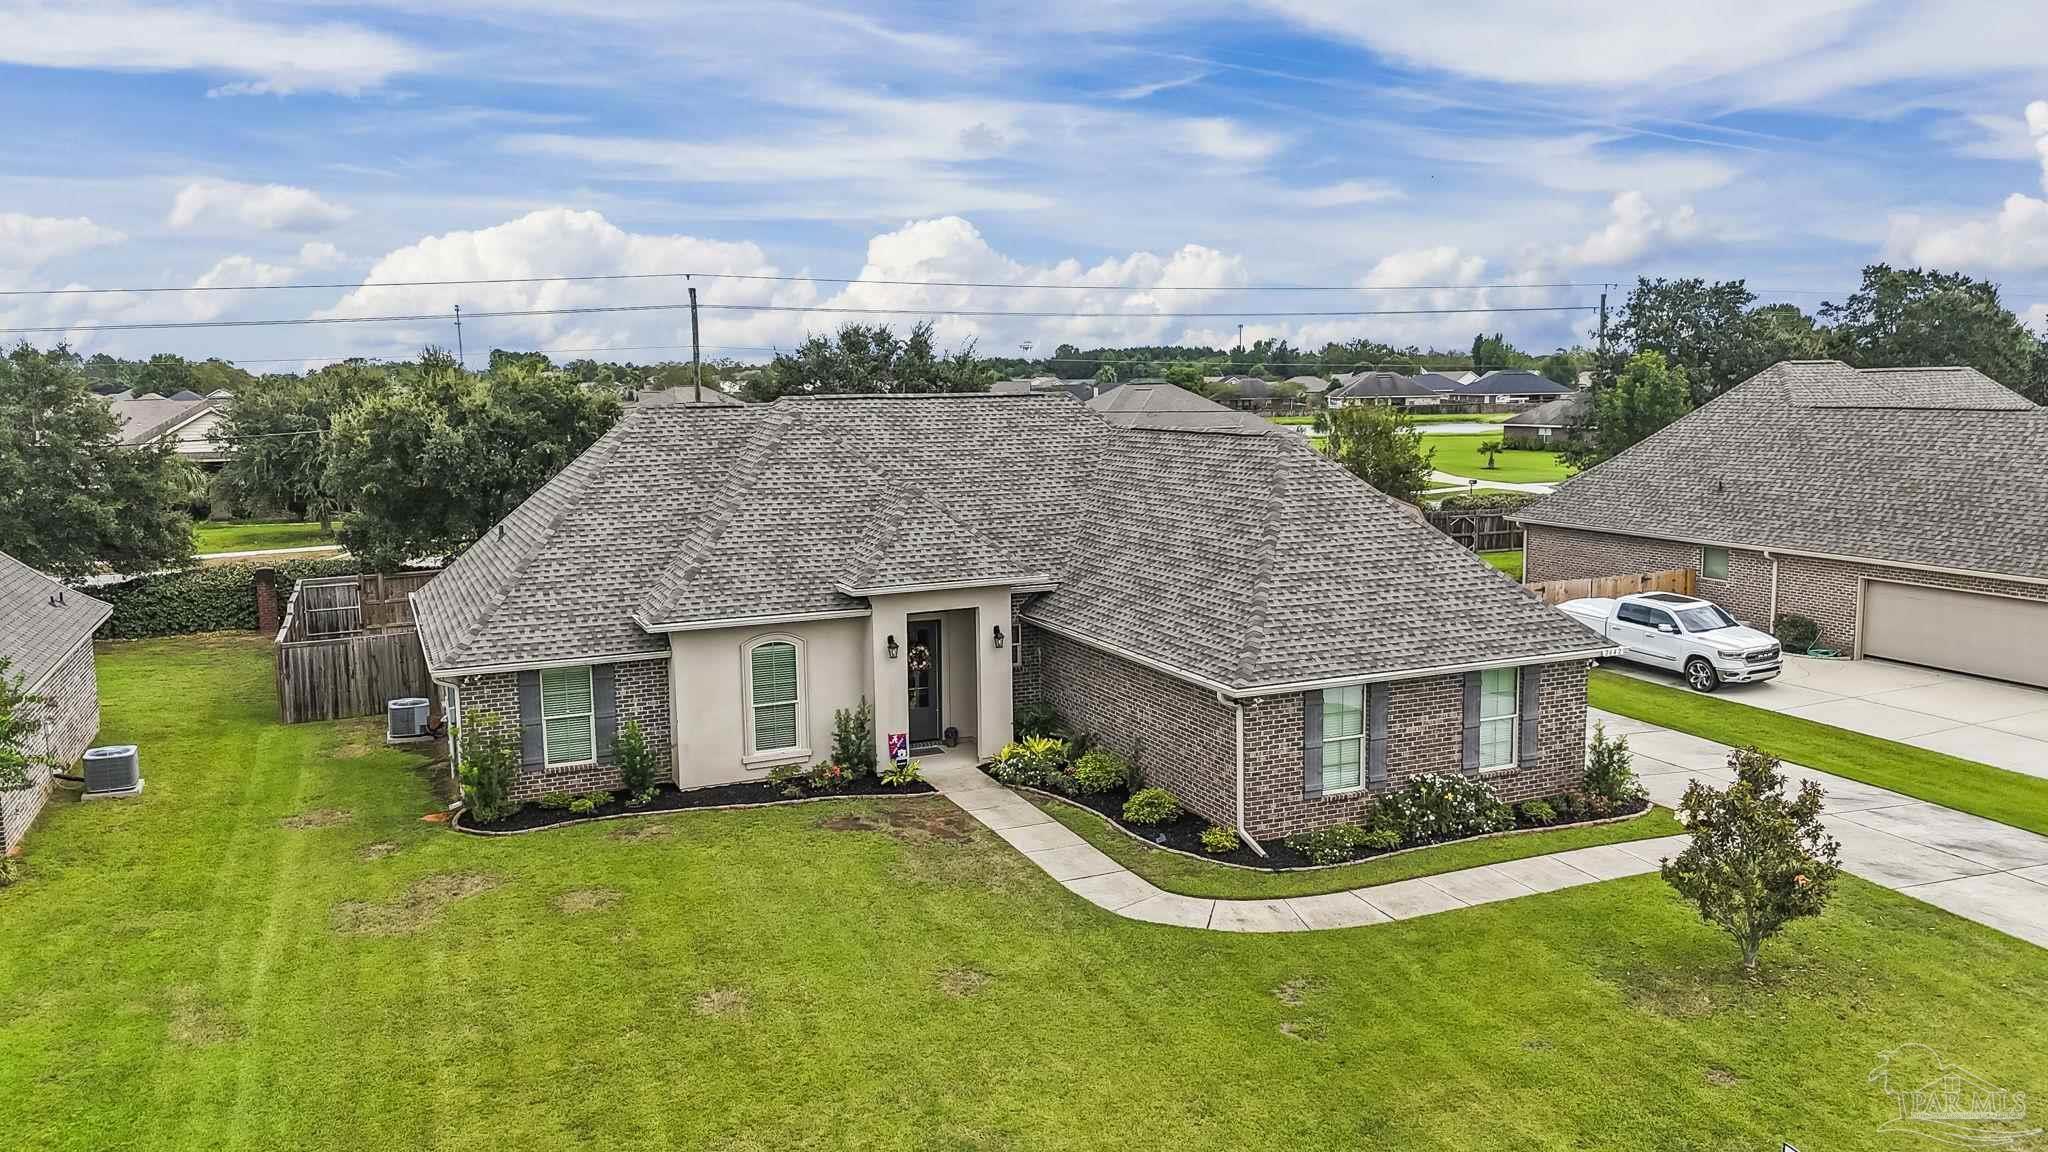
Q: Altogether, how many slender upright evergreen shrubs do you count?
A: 4